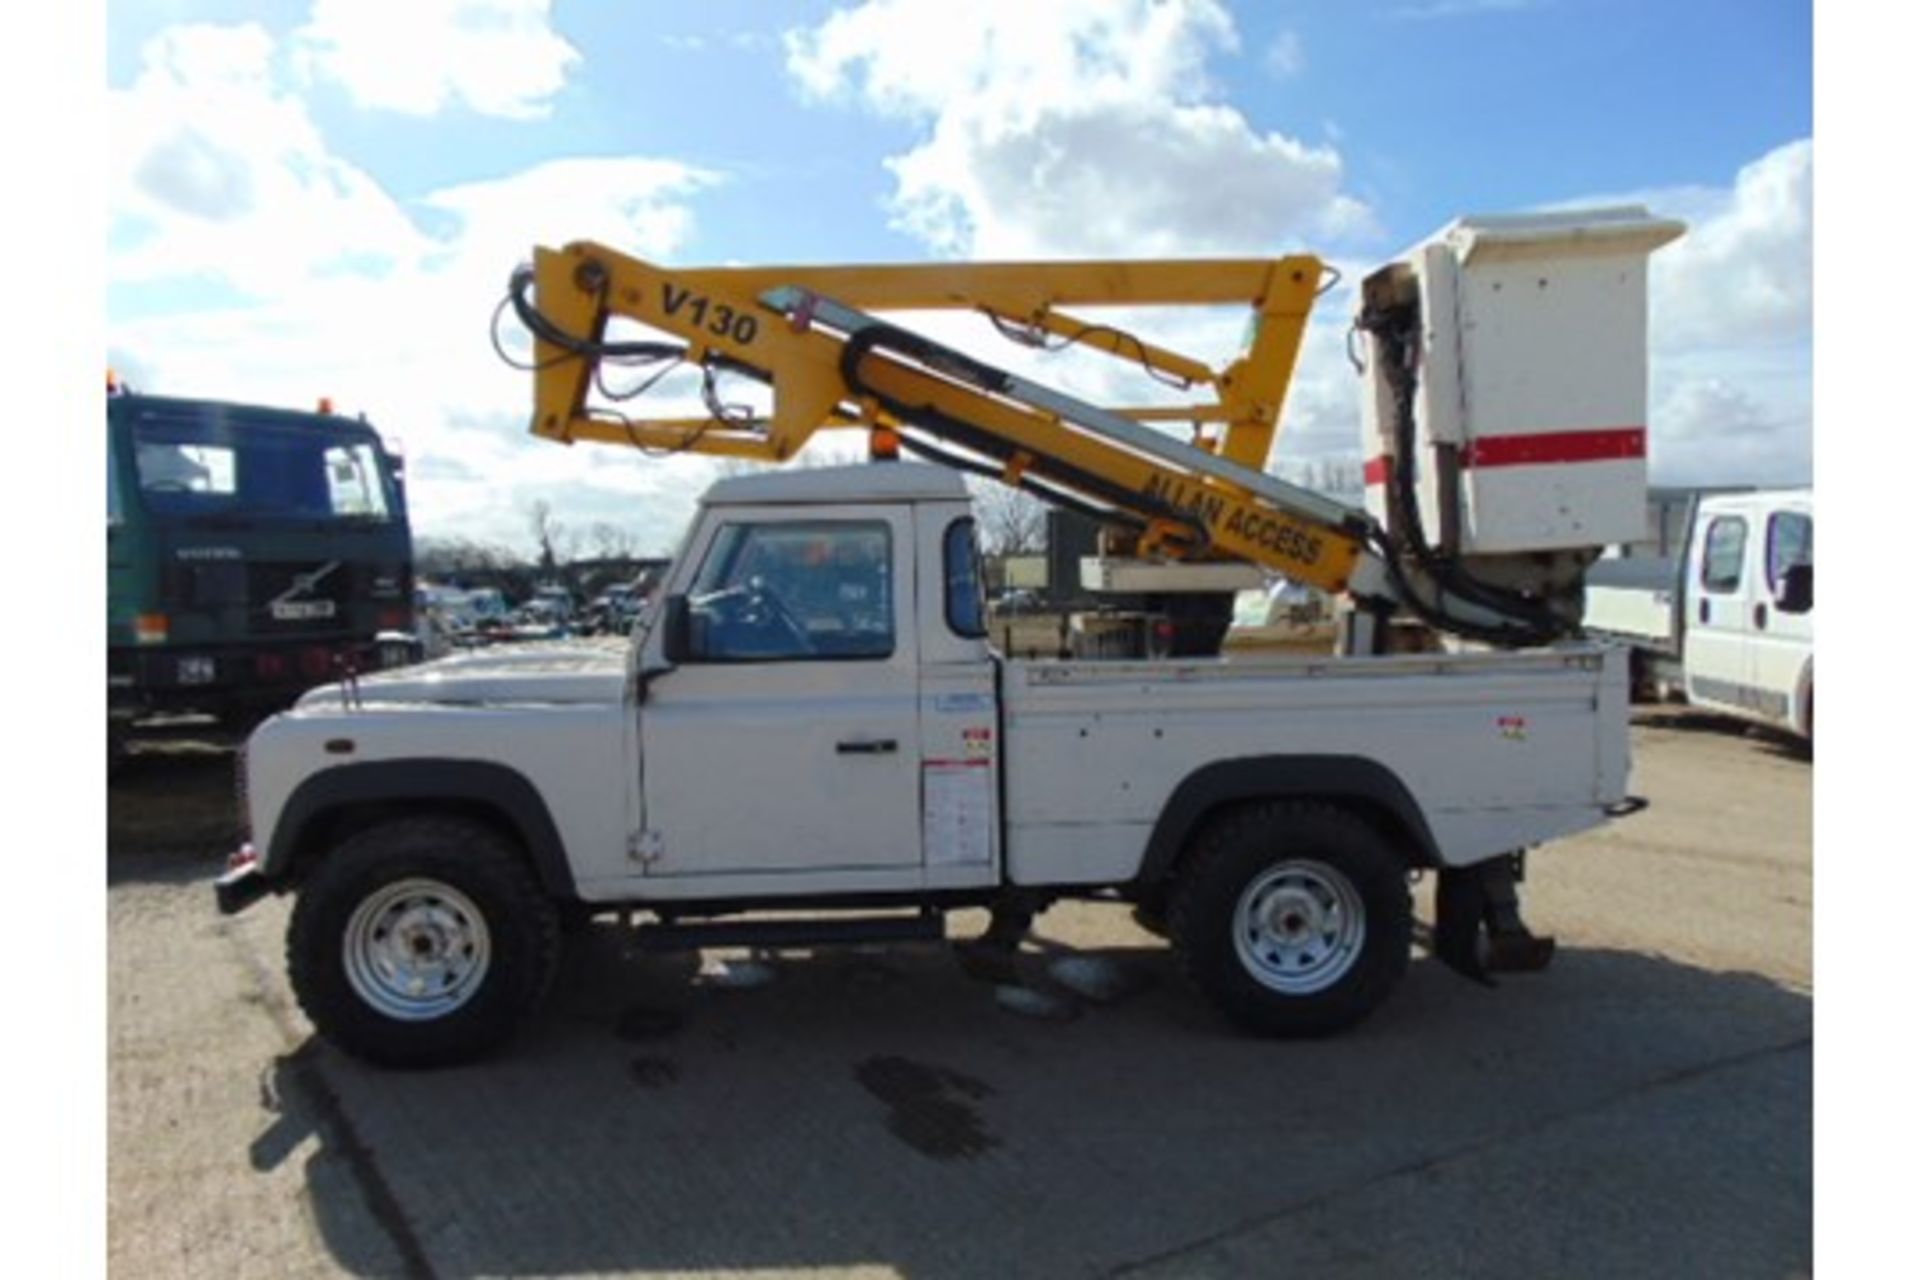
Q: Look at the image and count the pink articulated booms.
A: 0